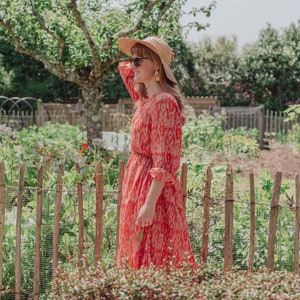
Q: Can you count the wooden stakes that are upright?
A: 13